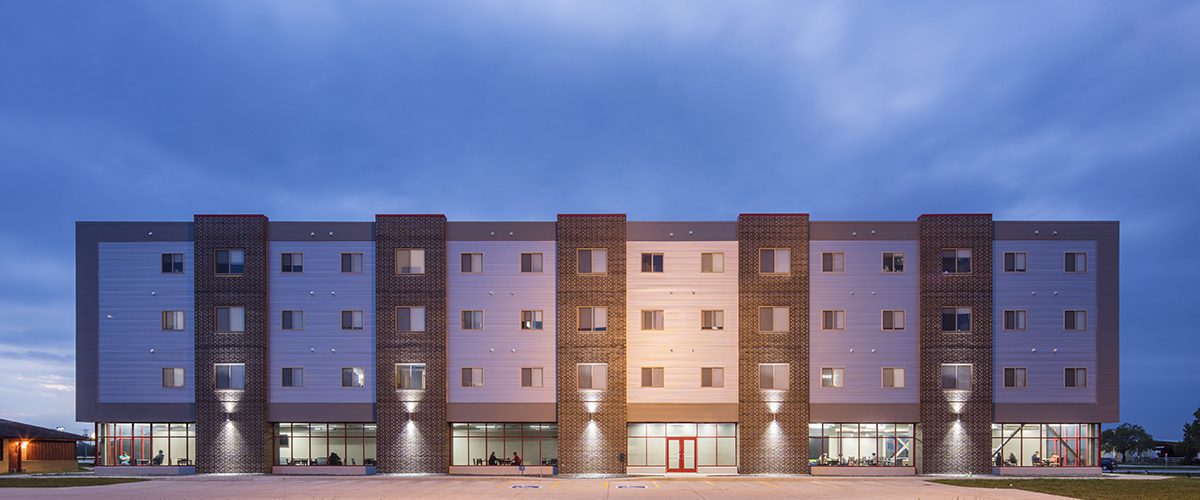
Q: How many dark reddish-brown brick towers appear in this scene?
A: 5